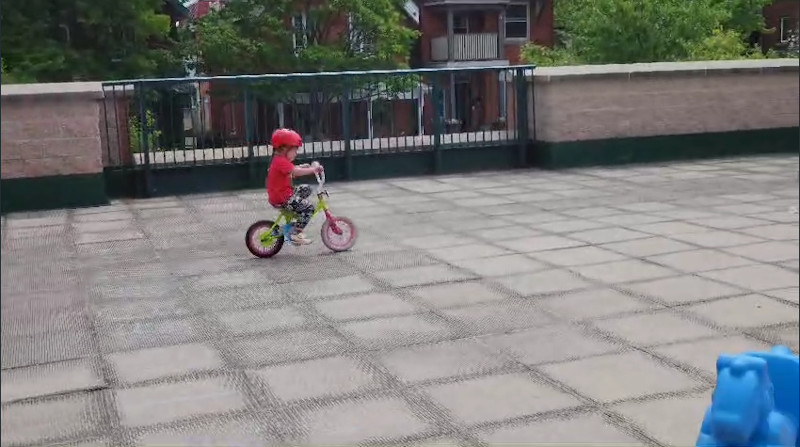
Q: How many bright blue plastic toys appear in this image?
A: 1